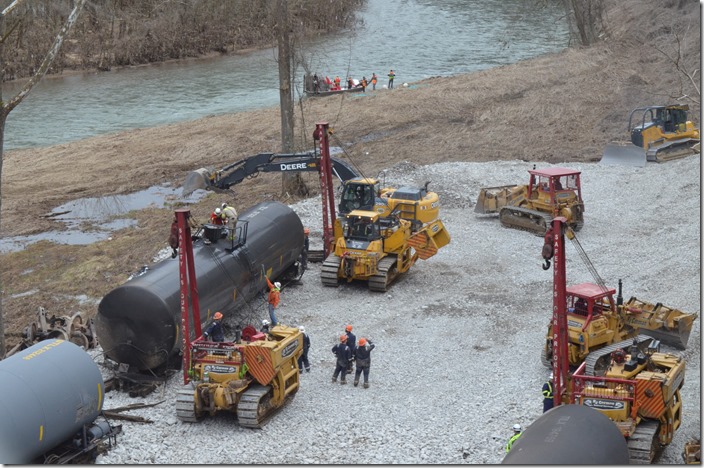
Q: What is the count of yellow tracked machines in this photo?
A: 7